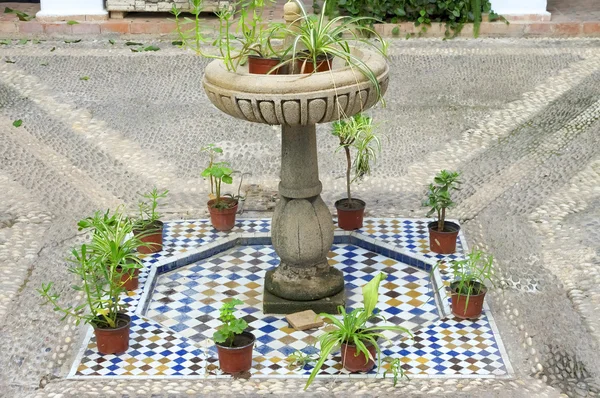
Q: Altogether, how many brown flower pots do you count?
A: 11